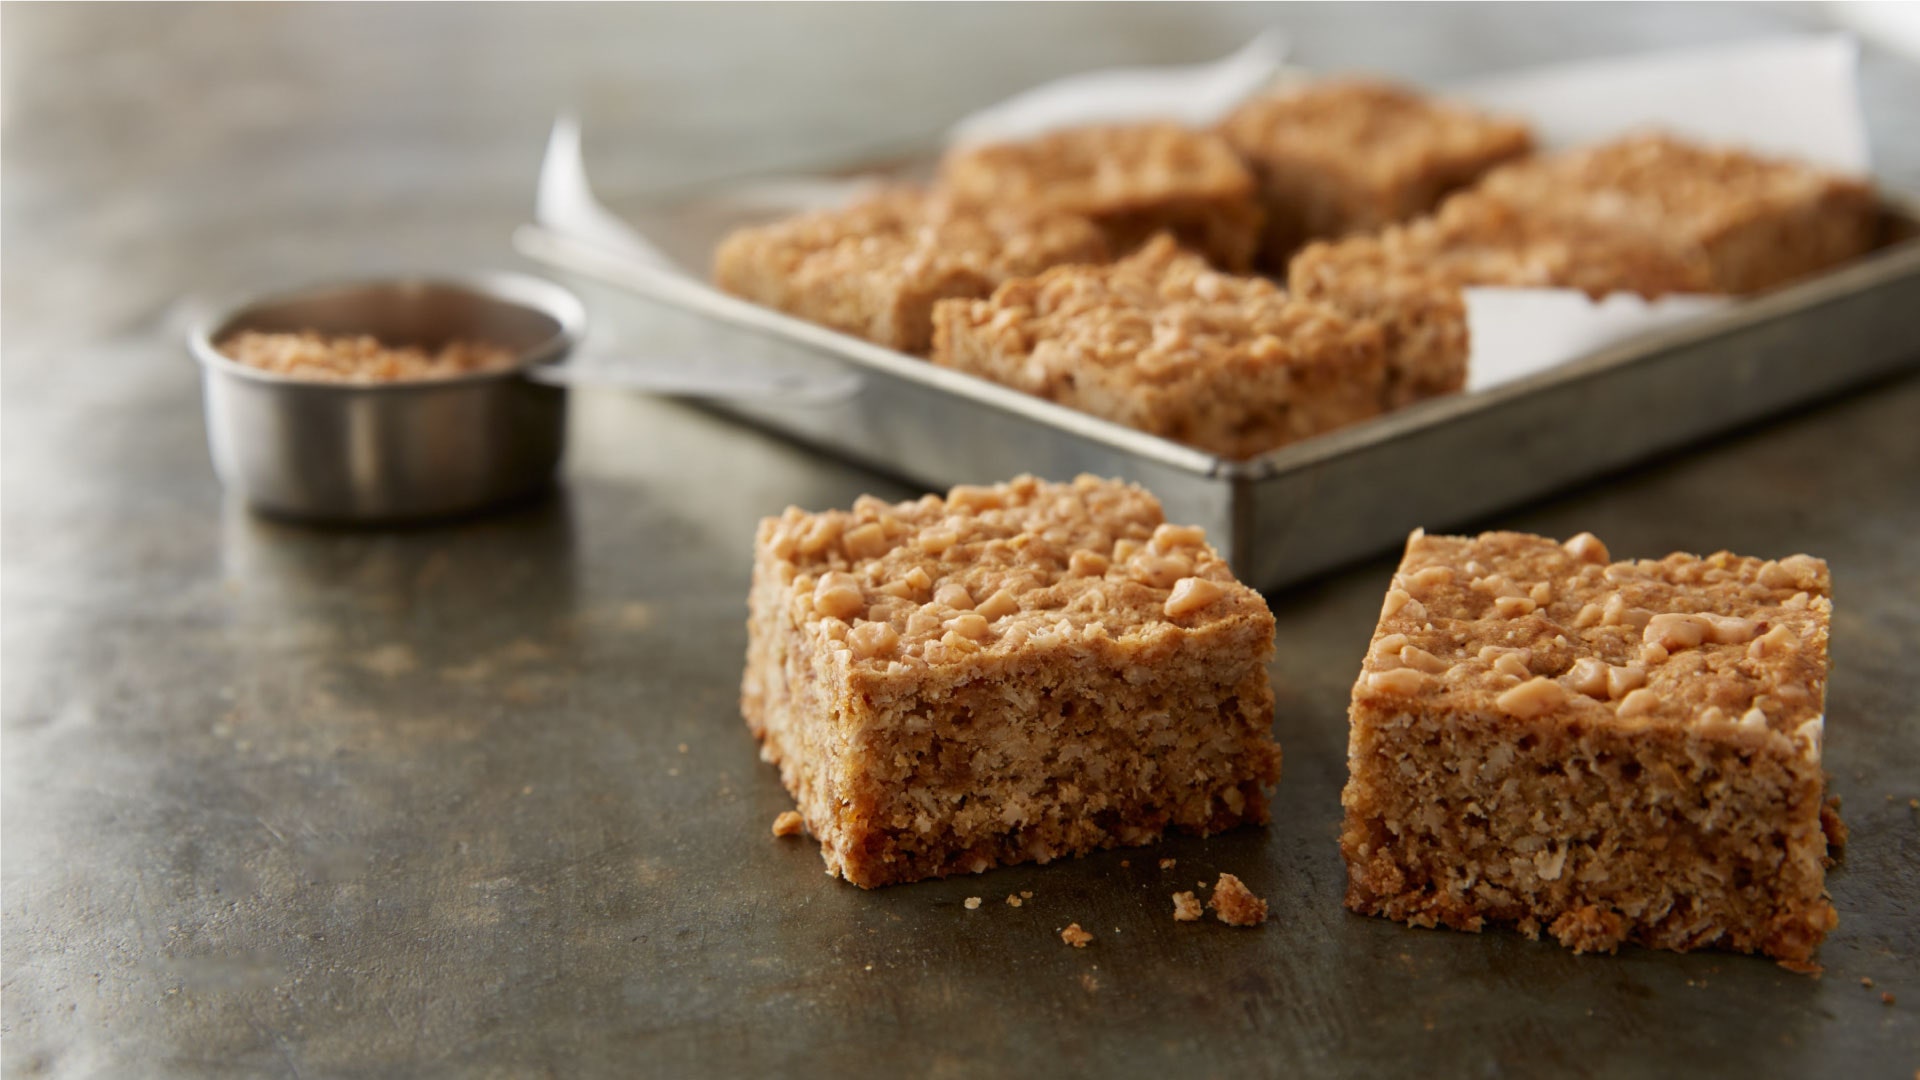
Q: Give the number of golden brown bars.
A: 8